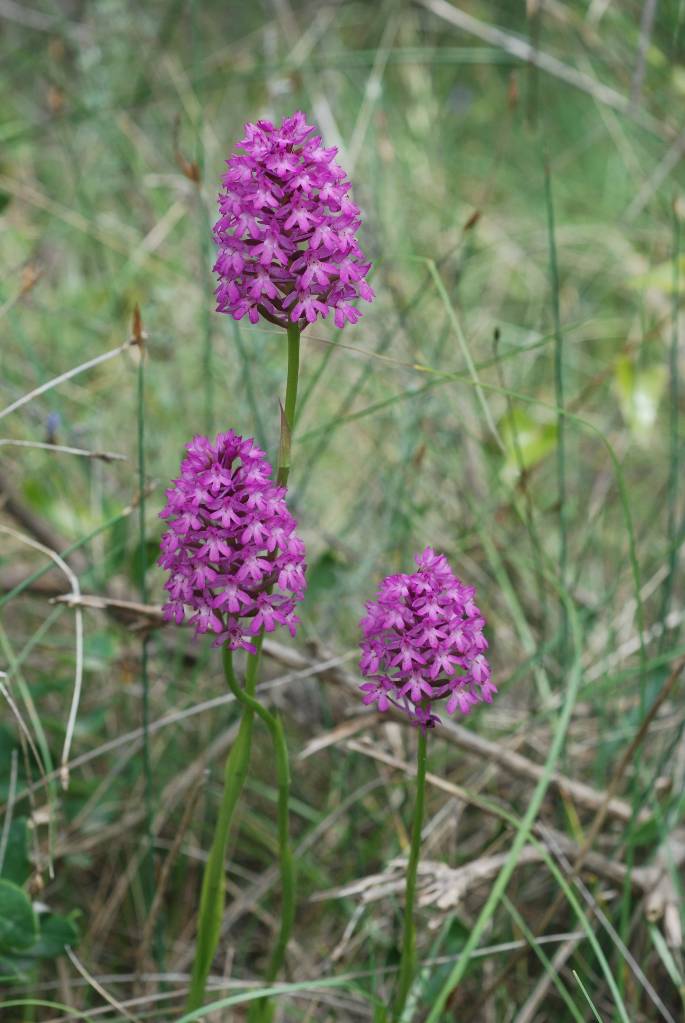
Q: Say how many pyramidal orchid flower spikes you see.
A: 3